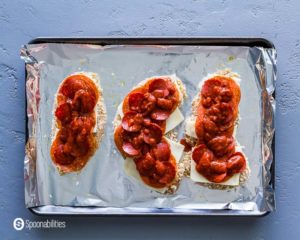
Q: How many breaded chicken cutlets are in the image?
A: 3